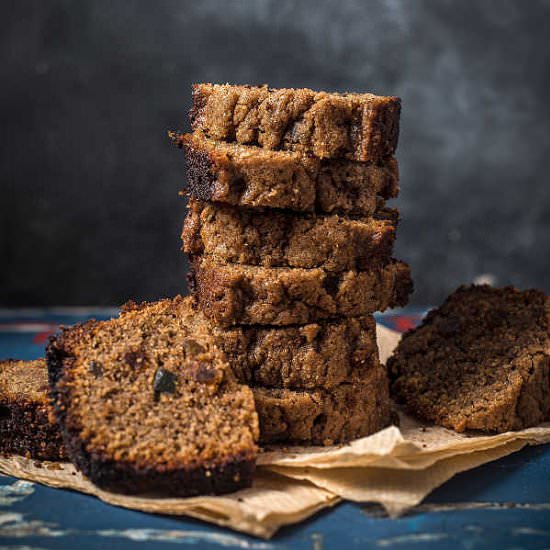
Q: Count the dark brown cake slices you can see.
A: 9